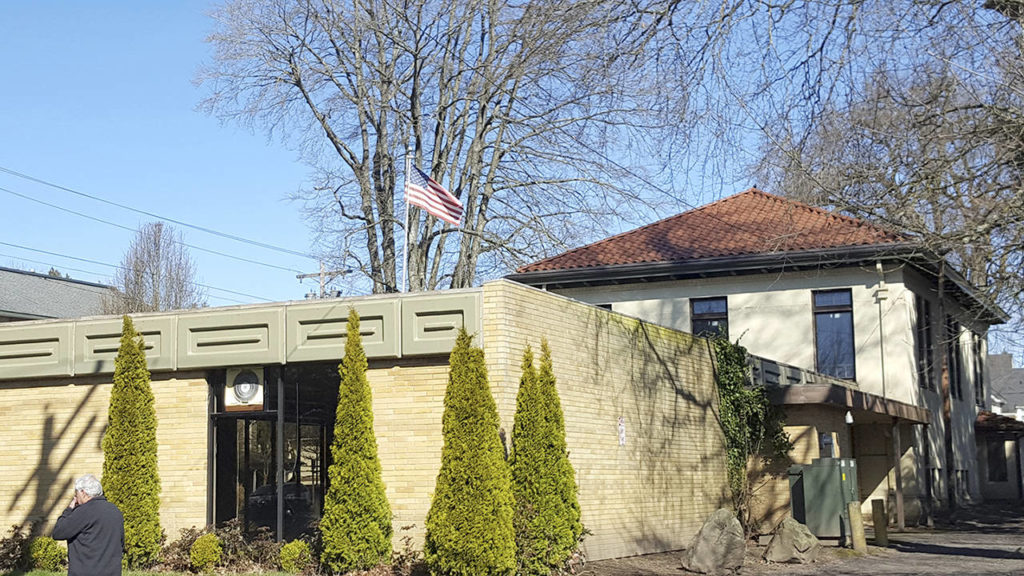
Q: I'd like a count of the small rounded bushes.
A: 3